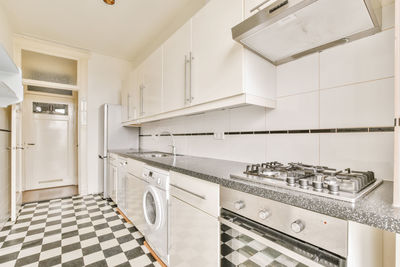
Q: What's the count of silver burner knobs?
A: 4